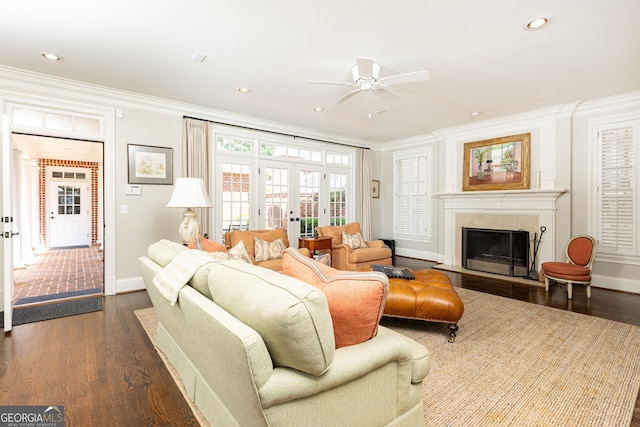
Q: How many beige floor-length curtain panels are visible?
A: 2